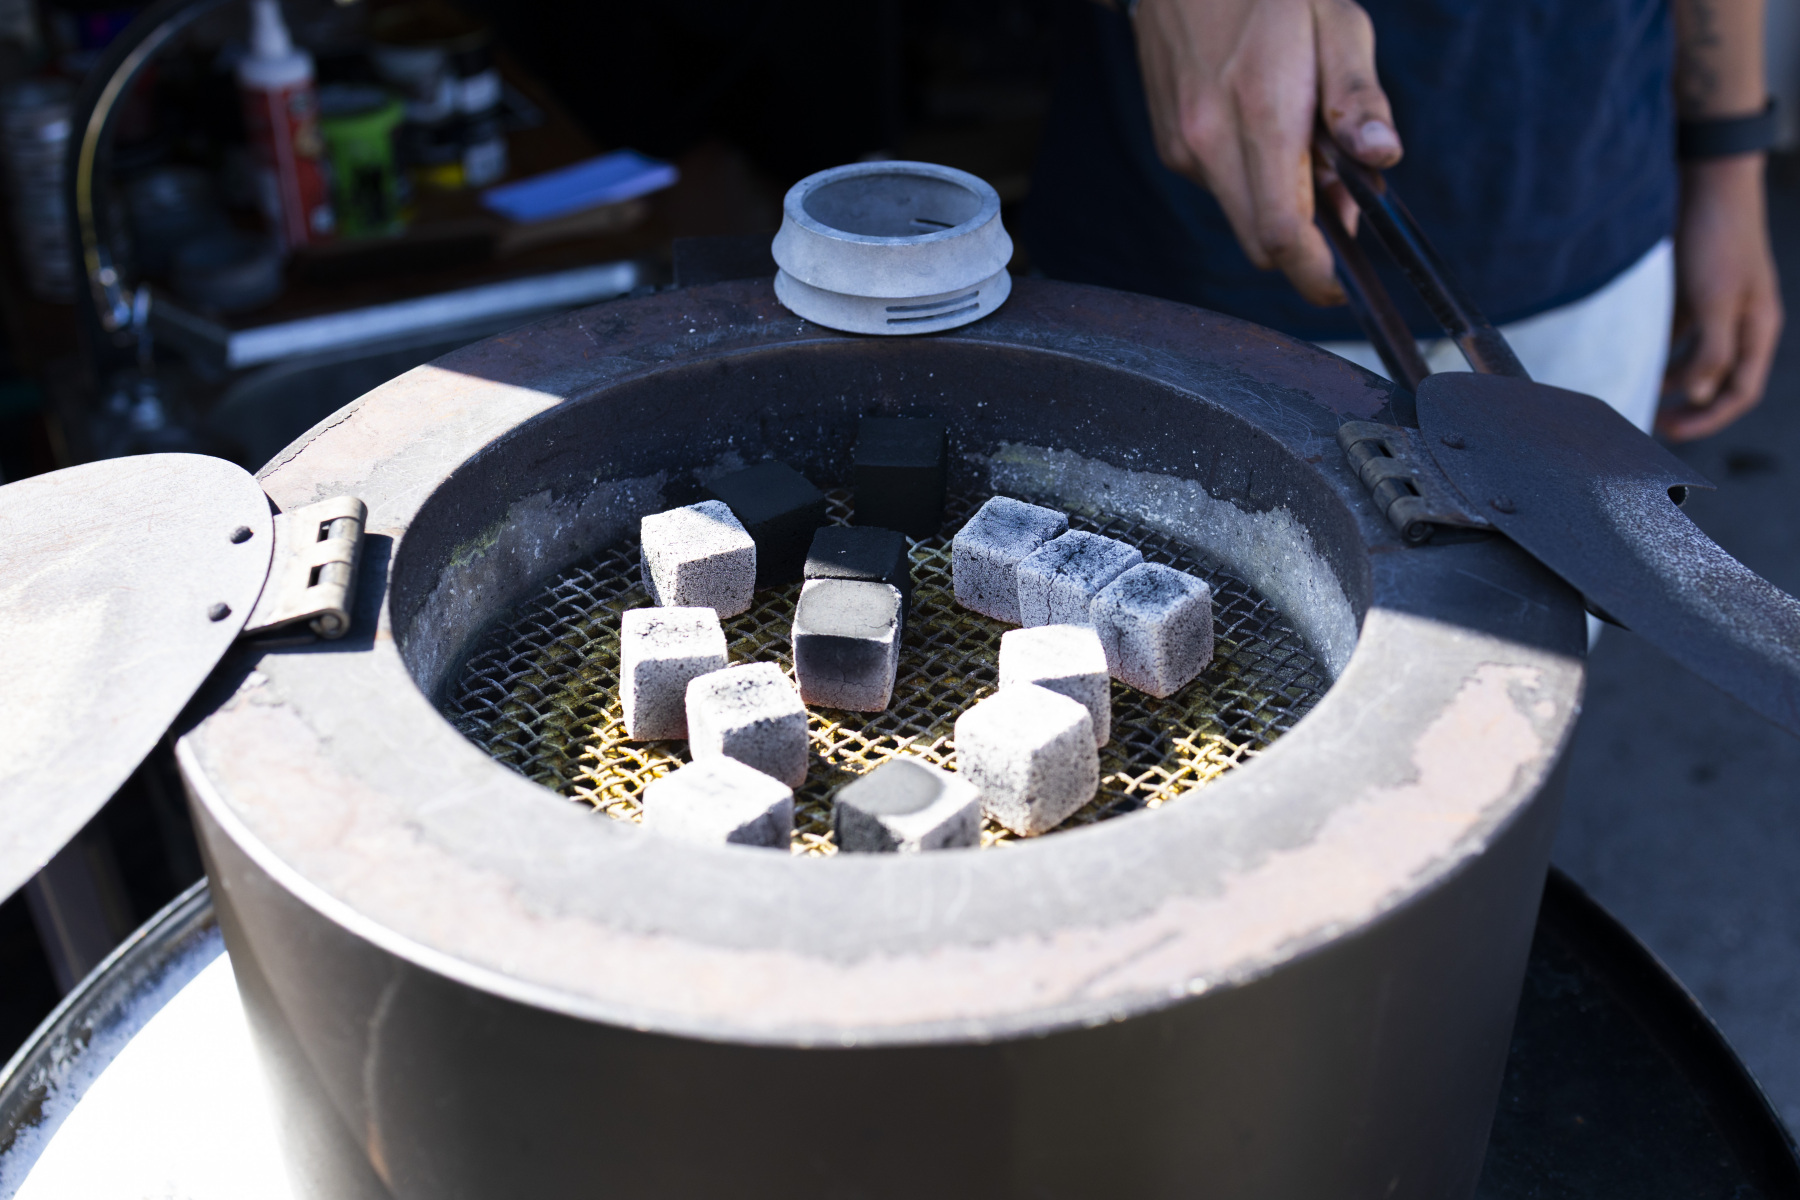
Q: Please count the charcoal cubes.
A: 14